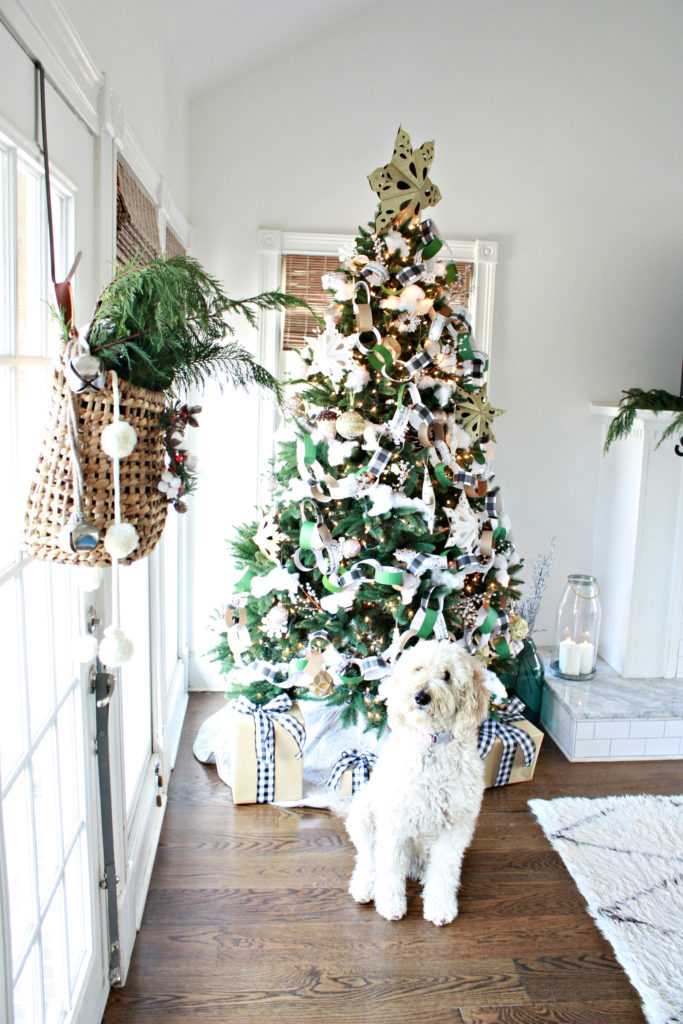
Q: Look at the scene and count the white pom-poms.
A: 5